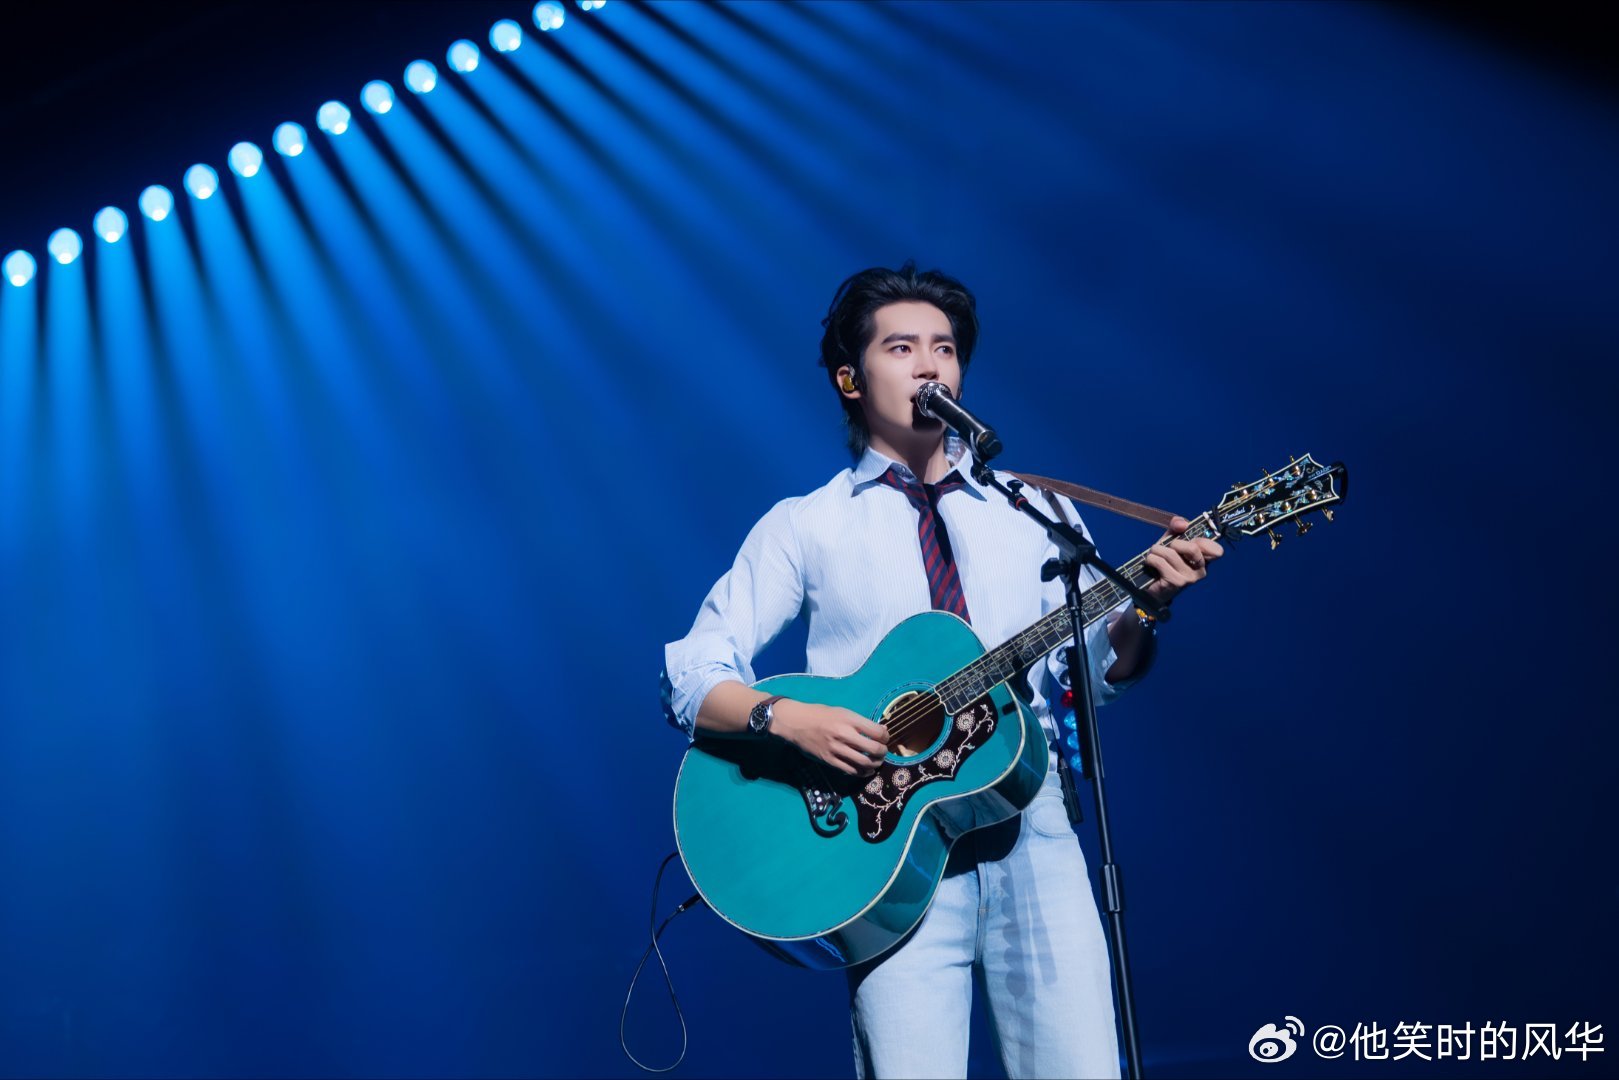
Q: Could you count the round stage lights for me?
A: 14